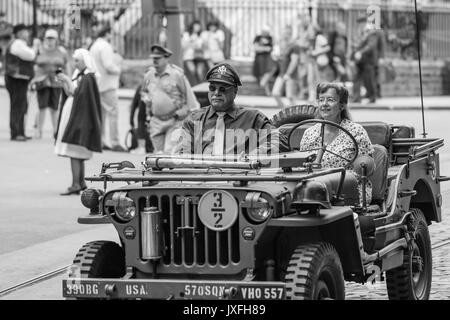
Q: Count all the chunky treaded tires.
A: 4